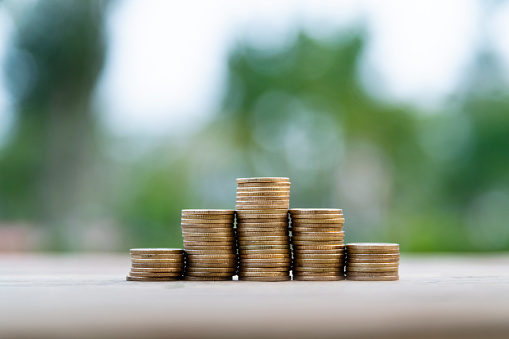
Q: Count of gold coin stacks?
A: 5